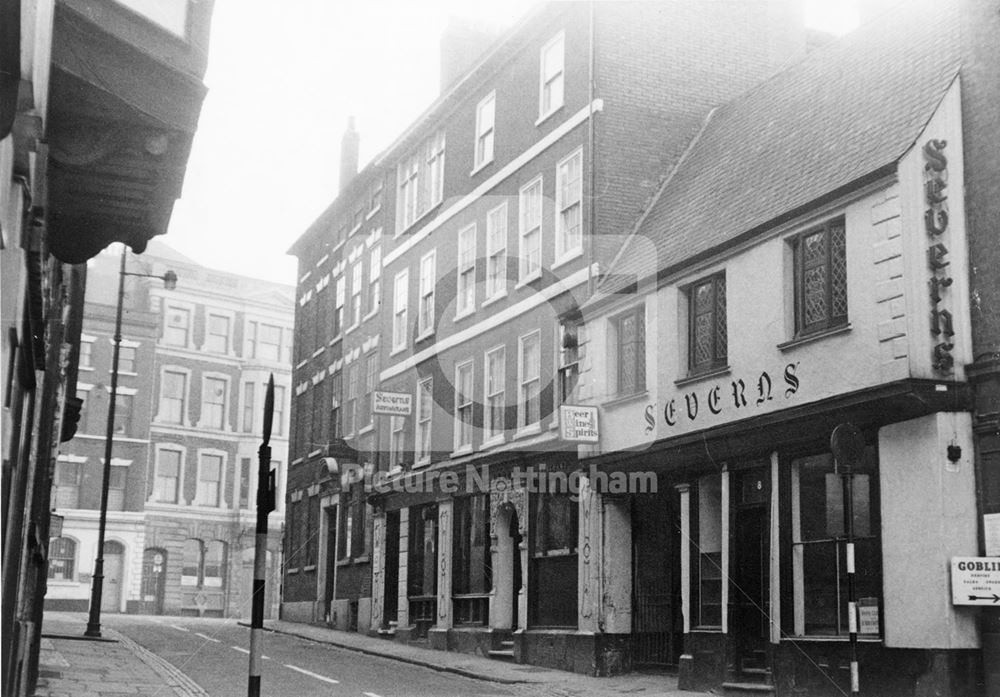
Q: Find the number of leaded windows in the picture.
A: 3